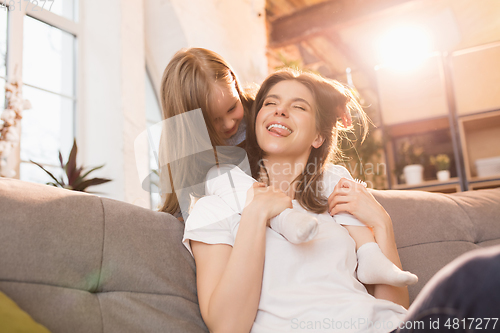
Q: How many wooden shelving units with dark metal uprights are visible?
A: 1